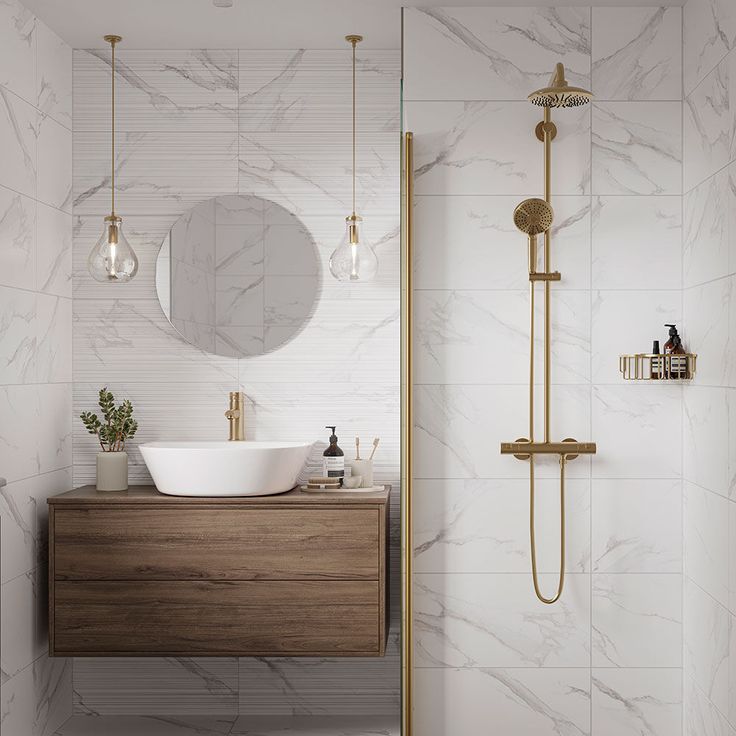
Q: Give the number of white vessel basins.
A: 1